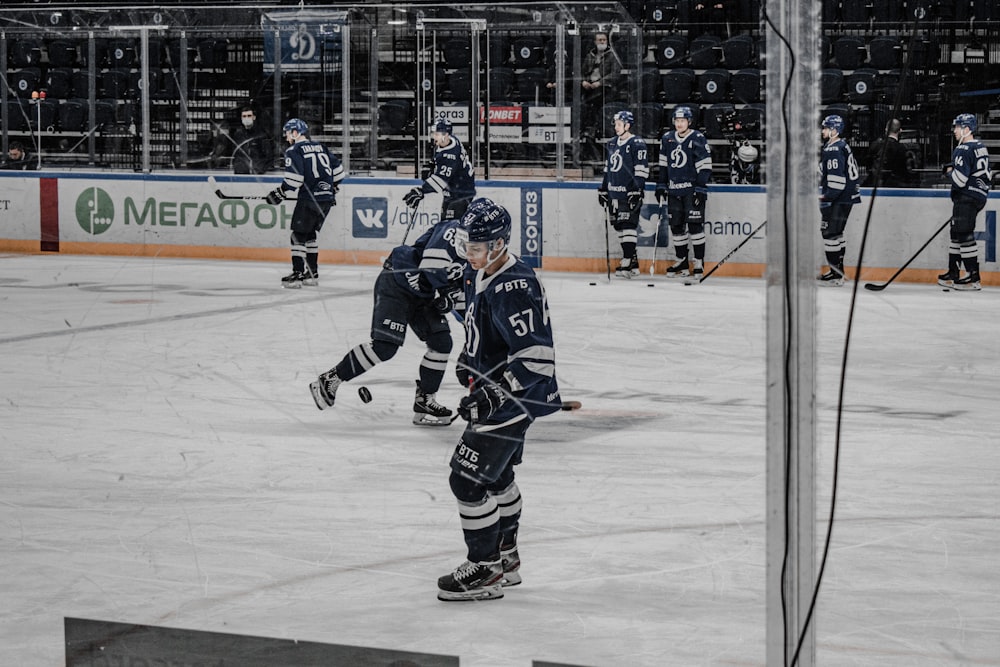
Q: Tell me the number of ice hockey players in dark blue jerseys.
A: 8